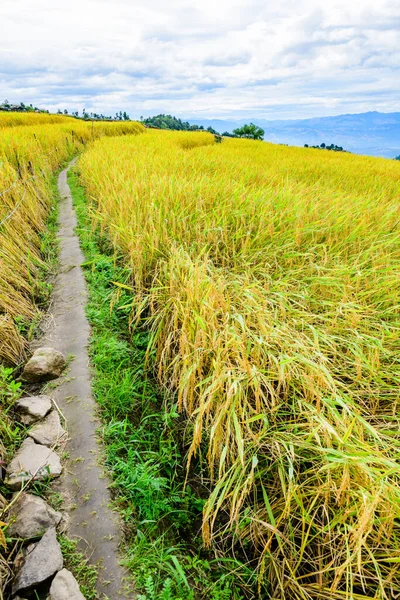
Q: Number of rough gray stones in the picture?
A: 7